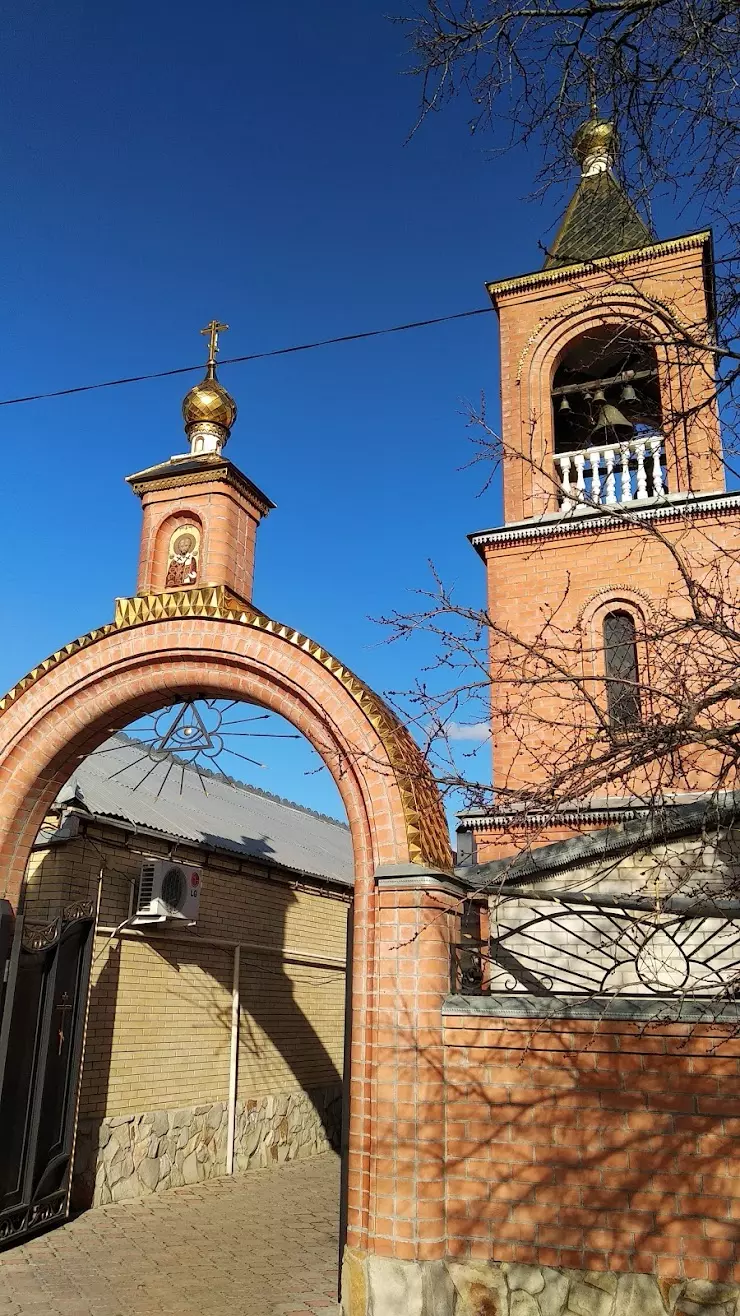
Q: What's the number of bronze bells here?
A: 5